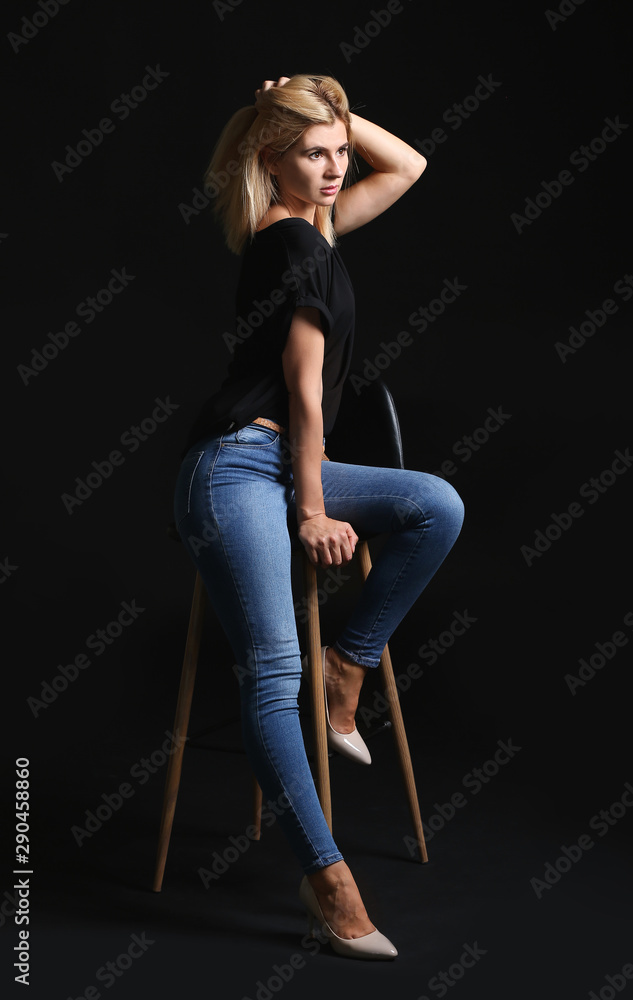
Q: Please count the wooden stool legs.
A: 4